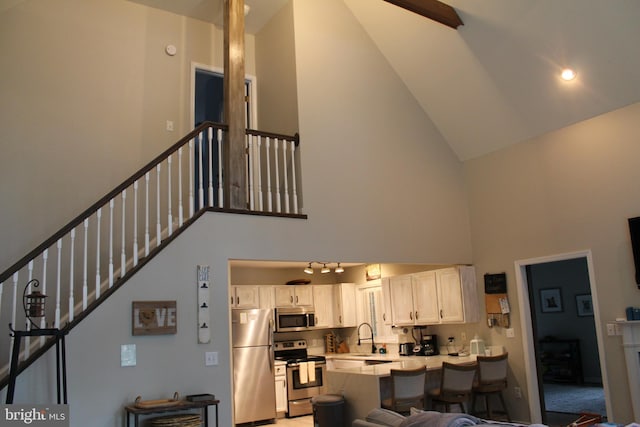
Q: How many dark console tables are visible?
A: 1